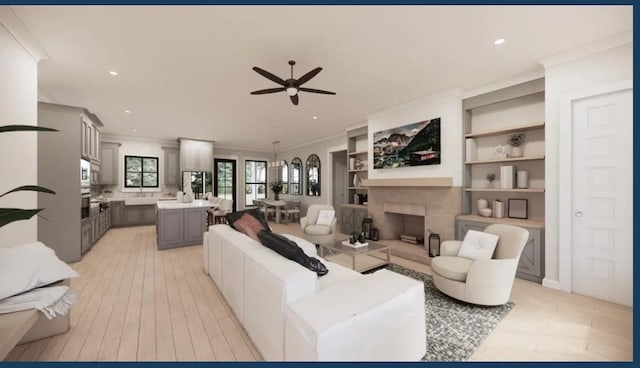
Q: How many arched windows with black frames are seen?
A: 3